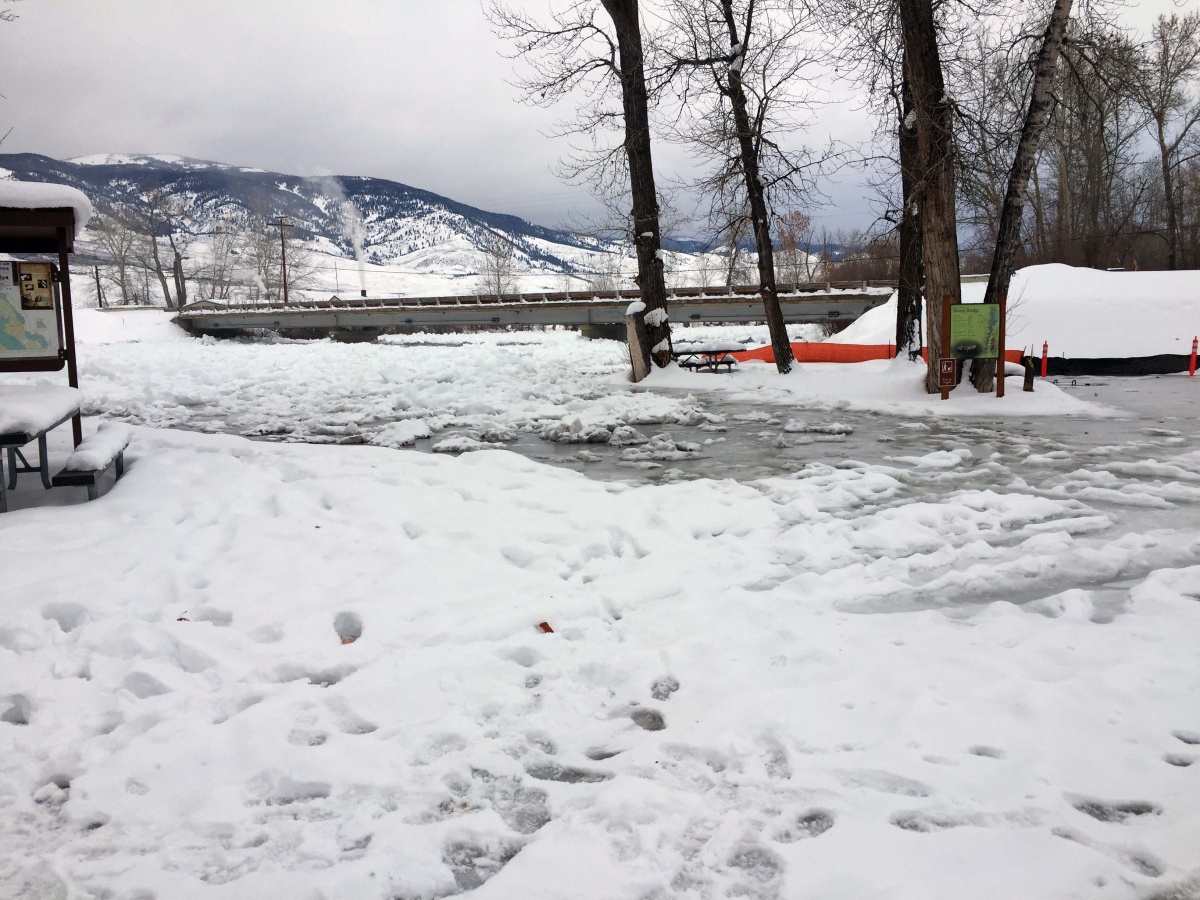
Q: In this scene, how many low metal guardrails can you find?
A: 1